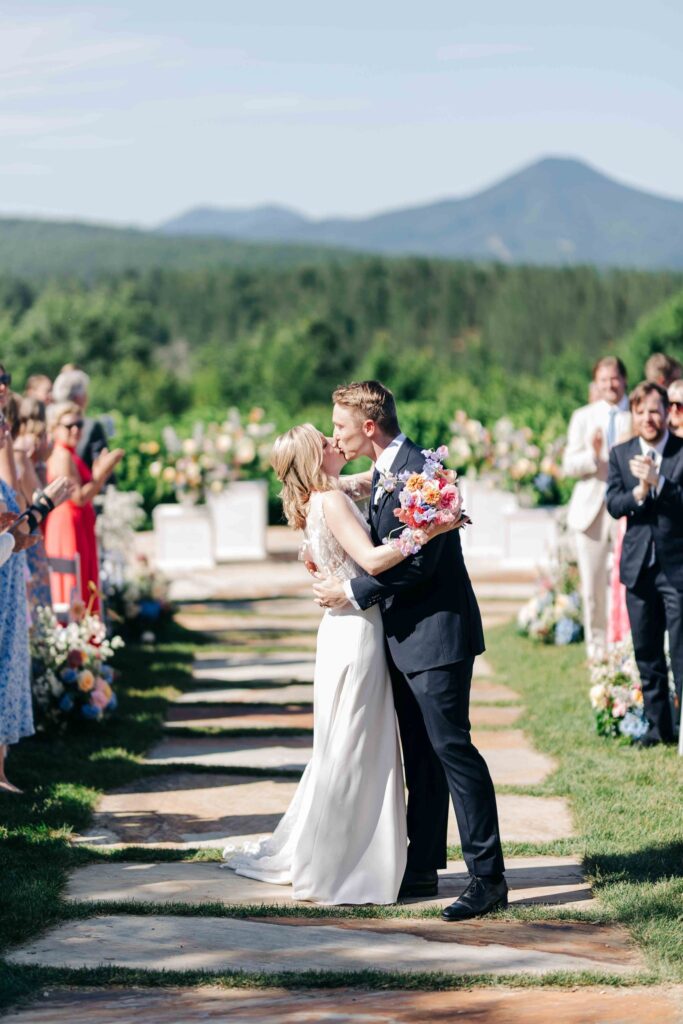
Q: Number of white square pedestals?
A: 4